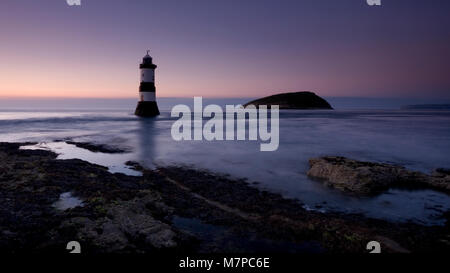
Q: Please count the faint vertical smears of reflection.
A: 1